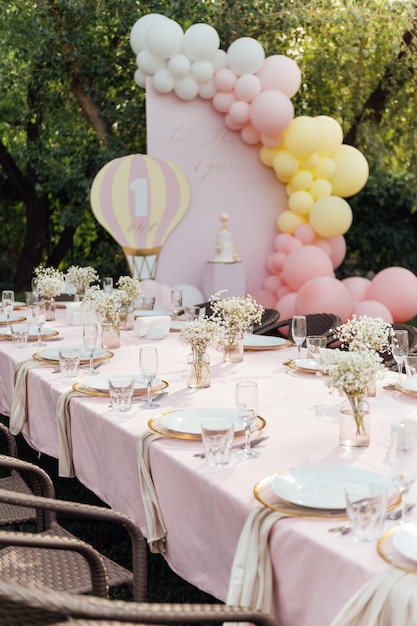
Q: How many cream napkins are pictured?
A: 5